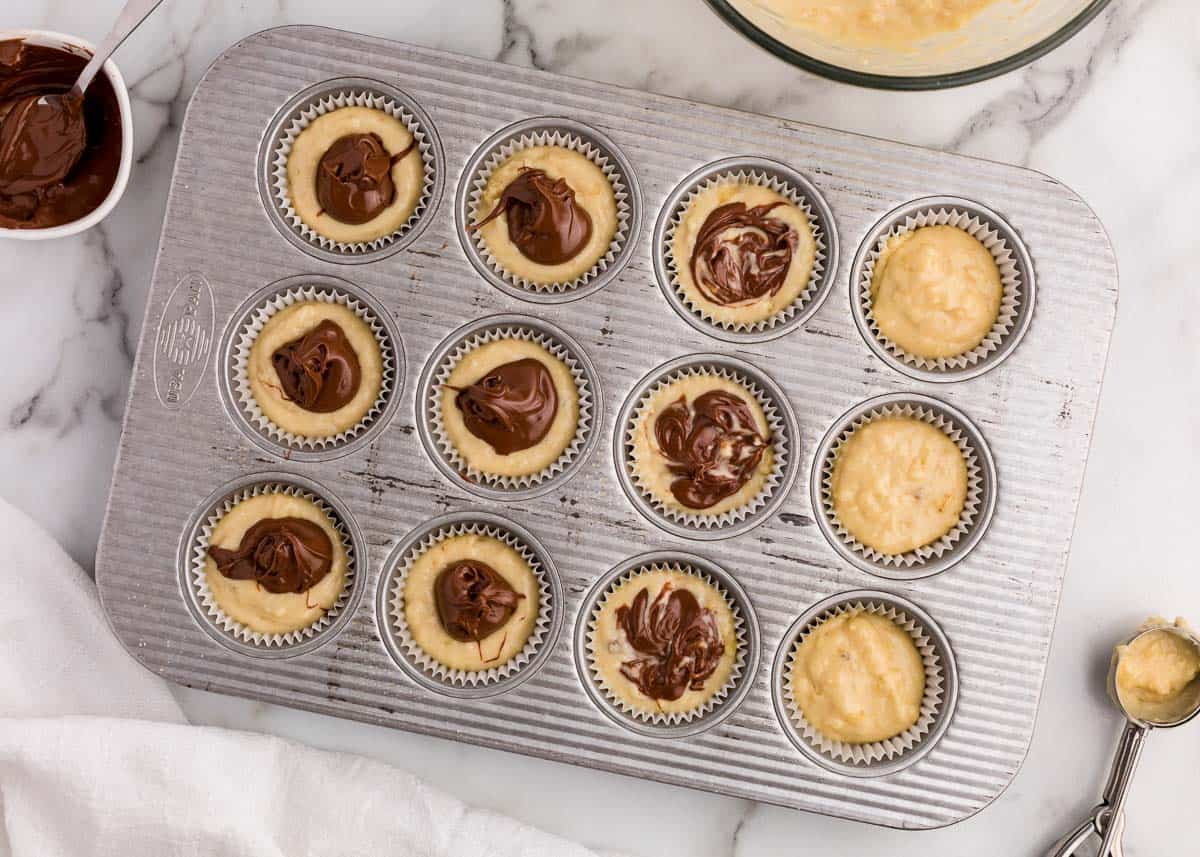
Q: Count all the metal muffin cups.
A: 12